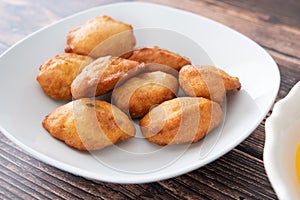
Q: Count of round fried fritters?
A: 8